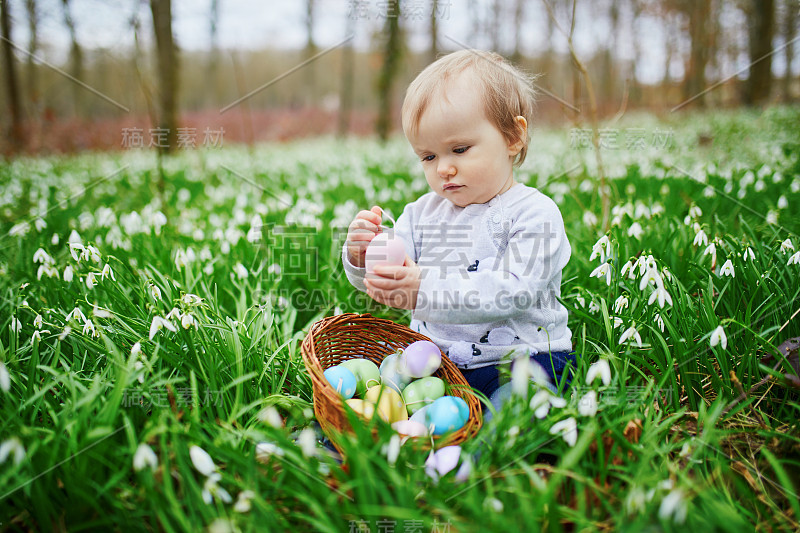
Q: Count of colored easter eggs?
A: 12